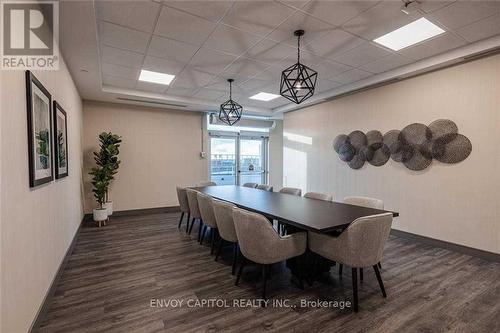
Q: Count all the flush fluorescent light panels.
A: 3